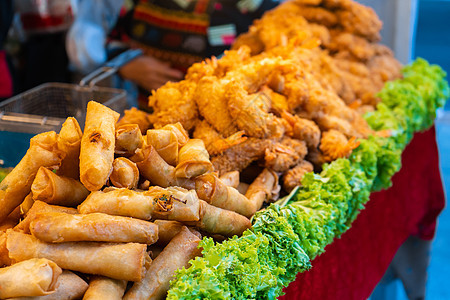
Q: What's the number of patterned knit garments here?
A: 1